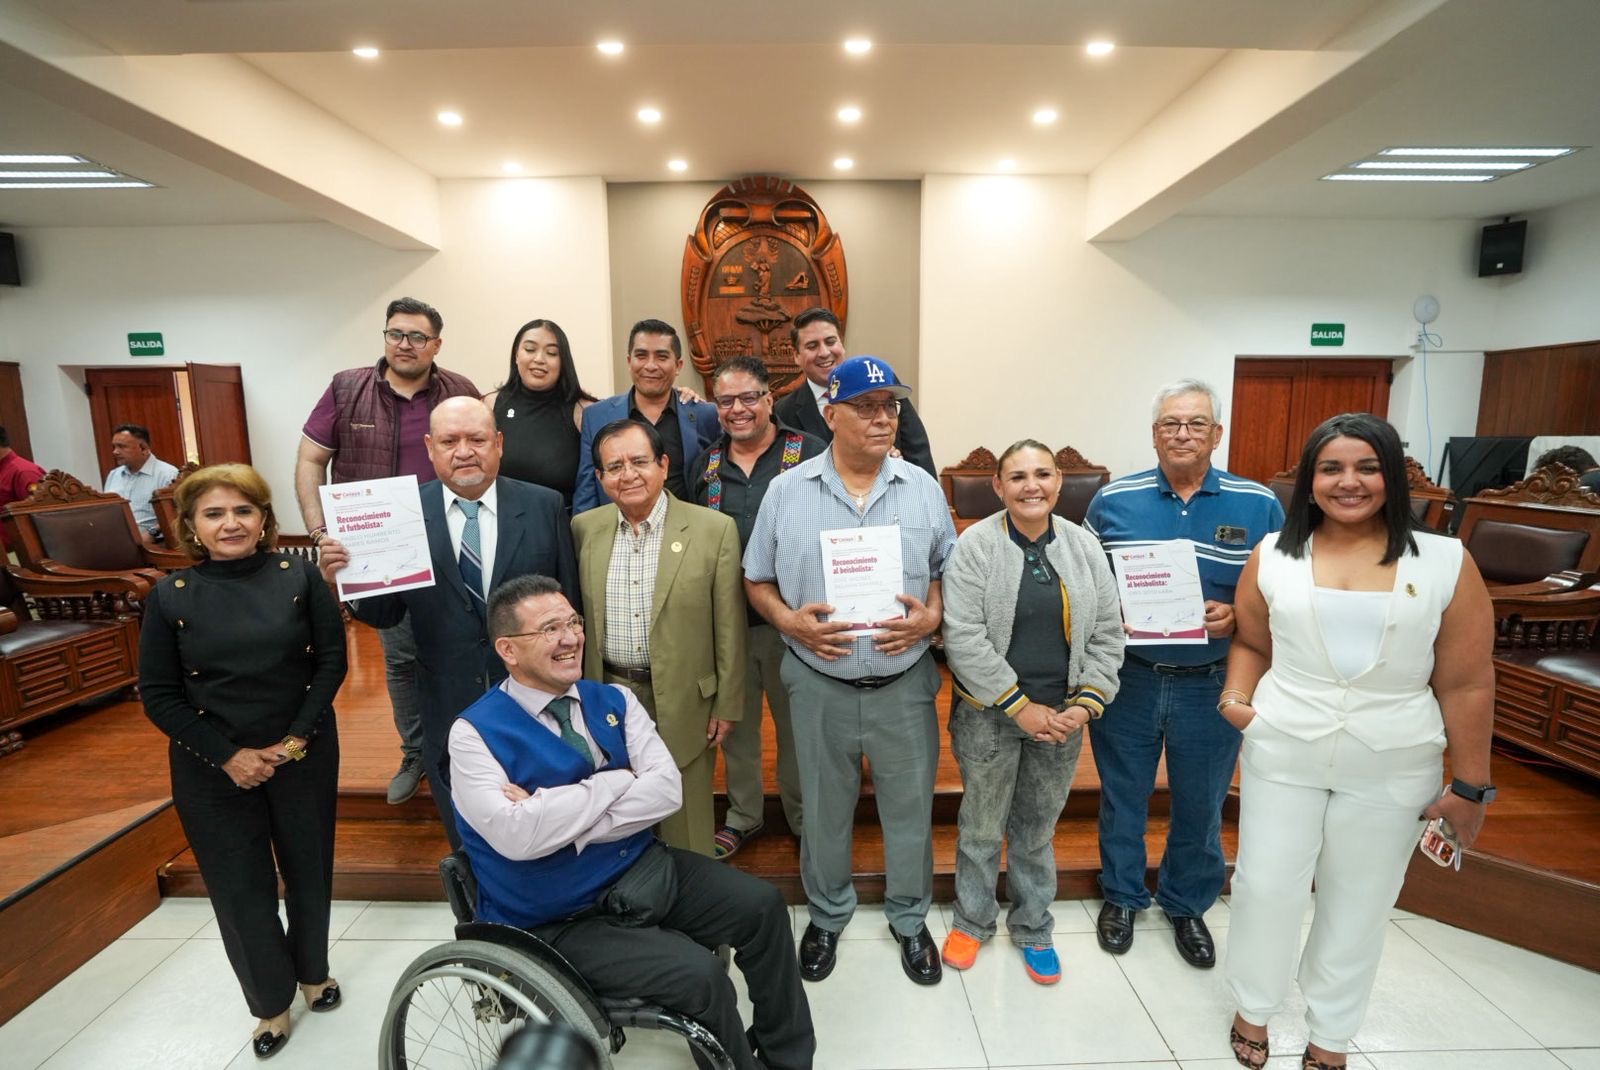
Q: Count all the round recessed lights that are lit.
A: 12